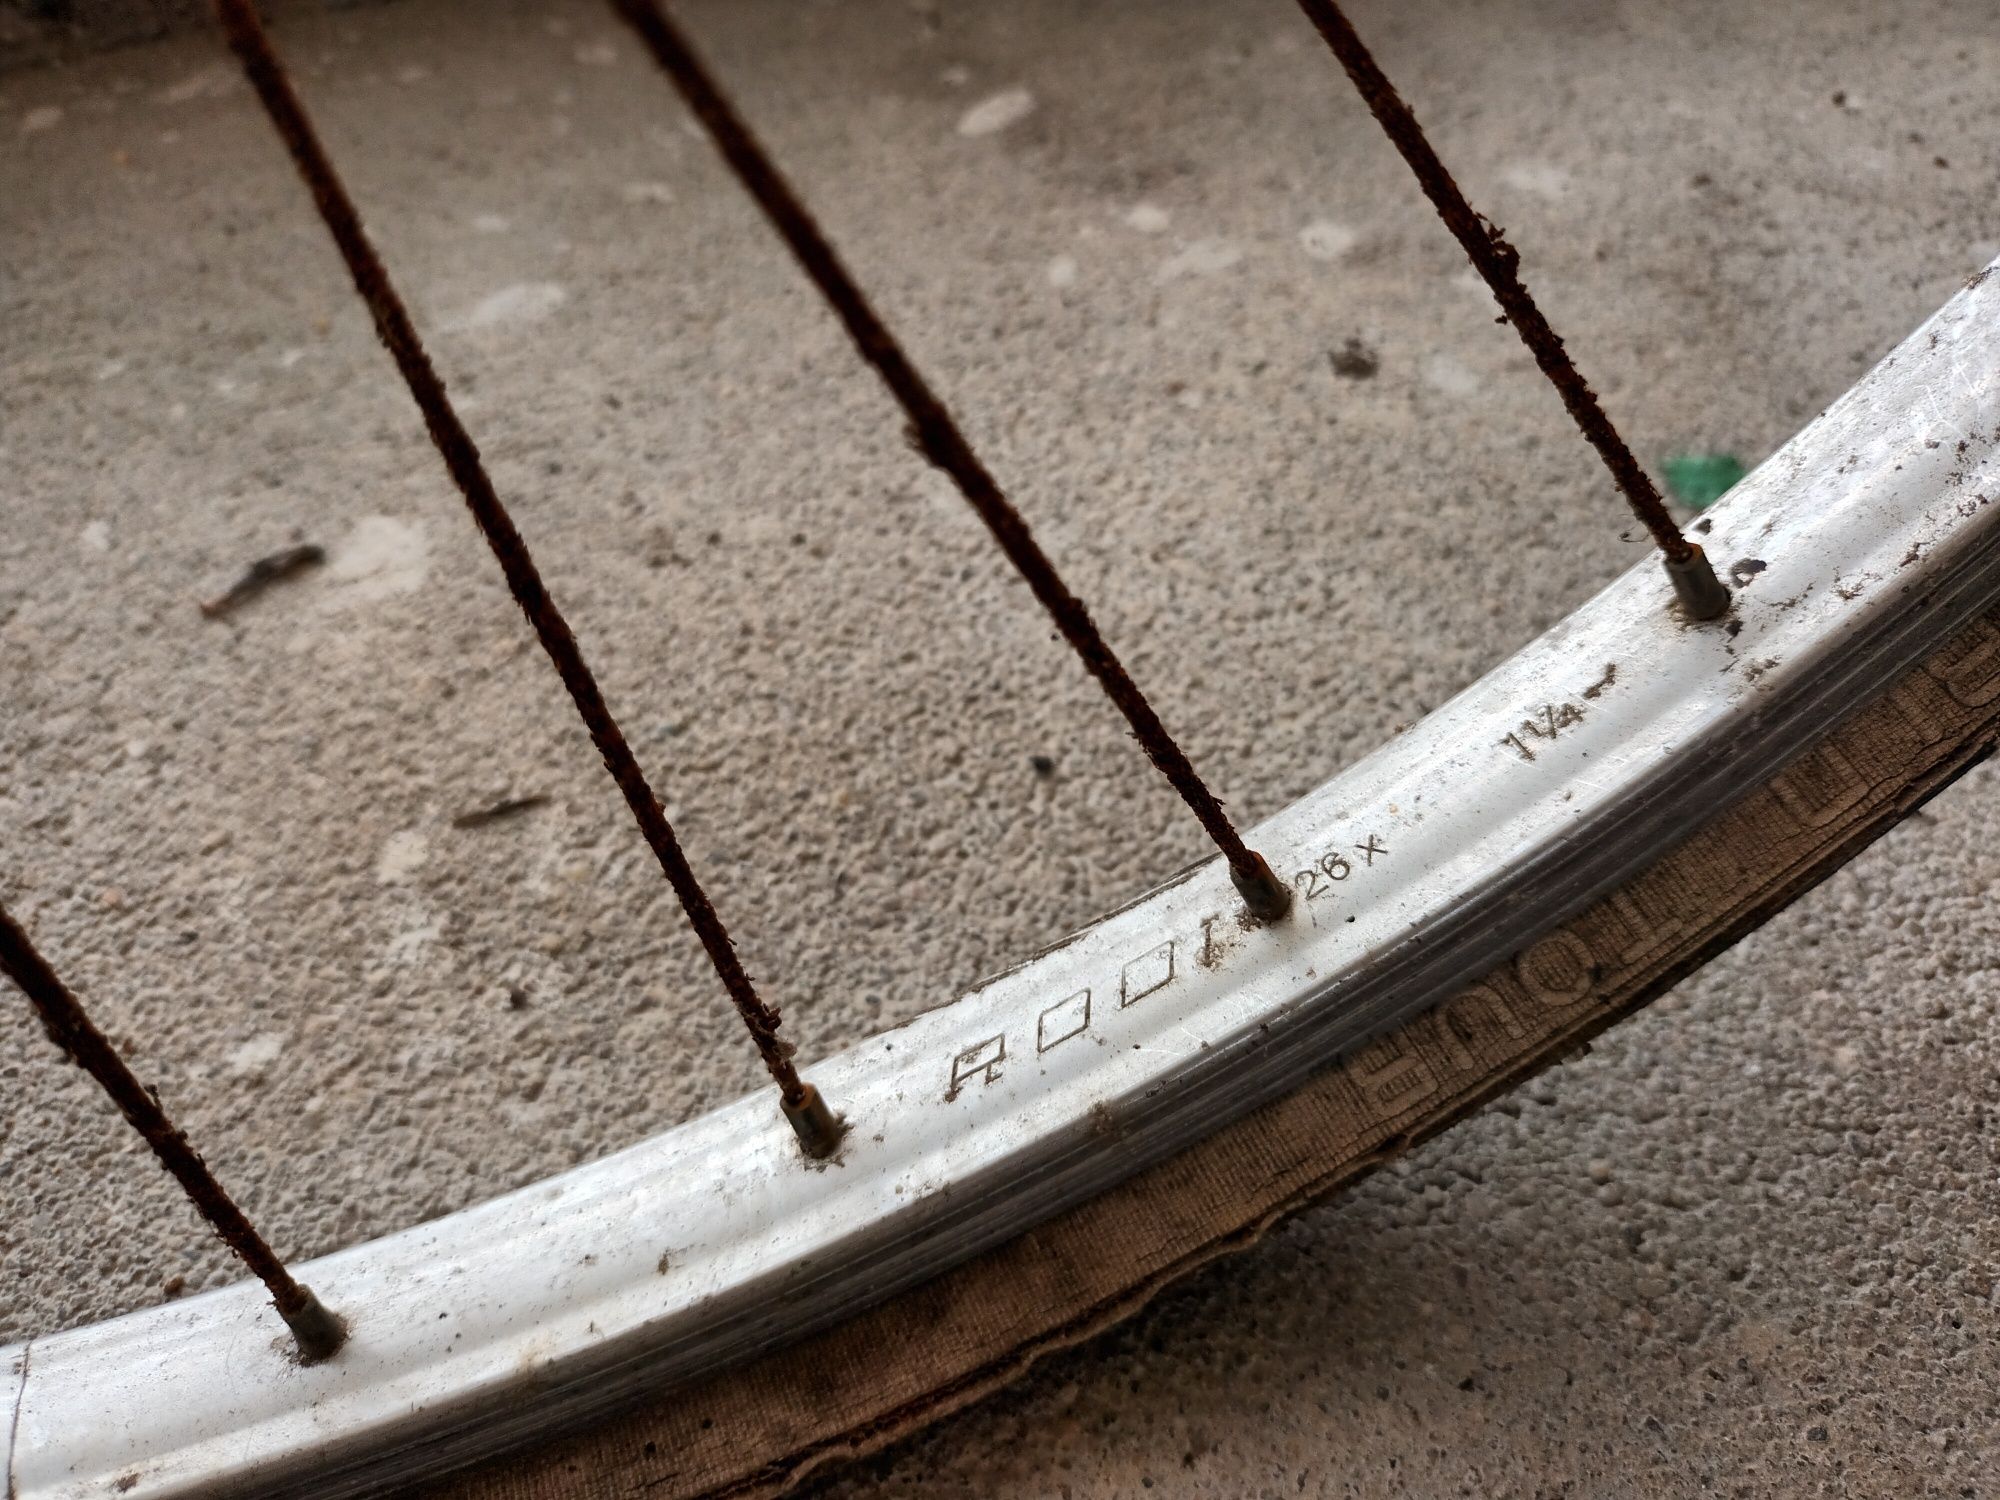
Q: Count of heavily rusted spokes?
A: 4